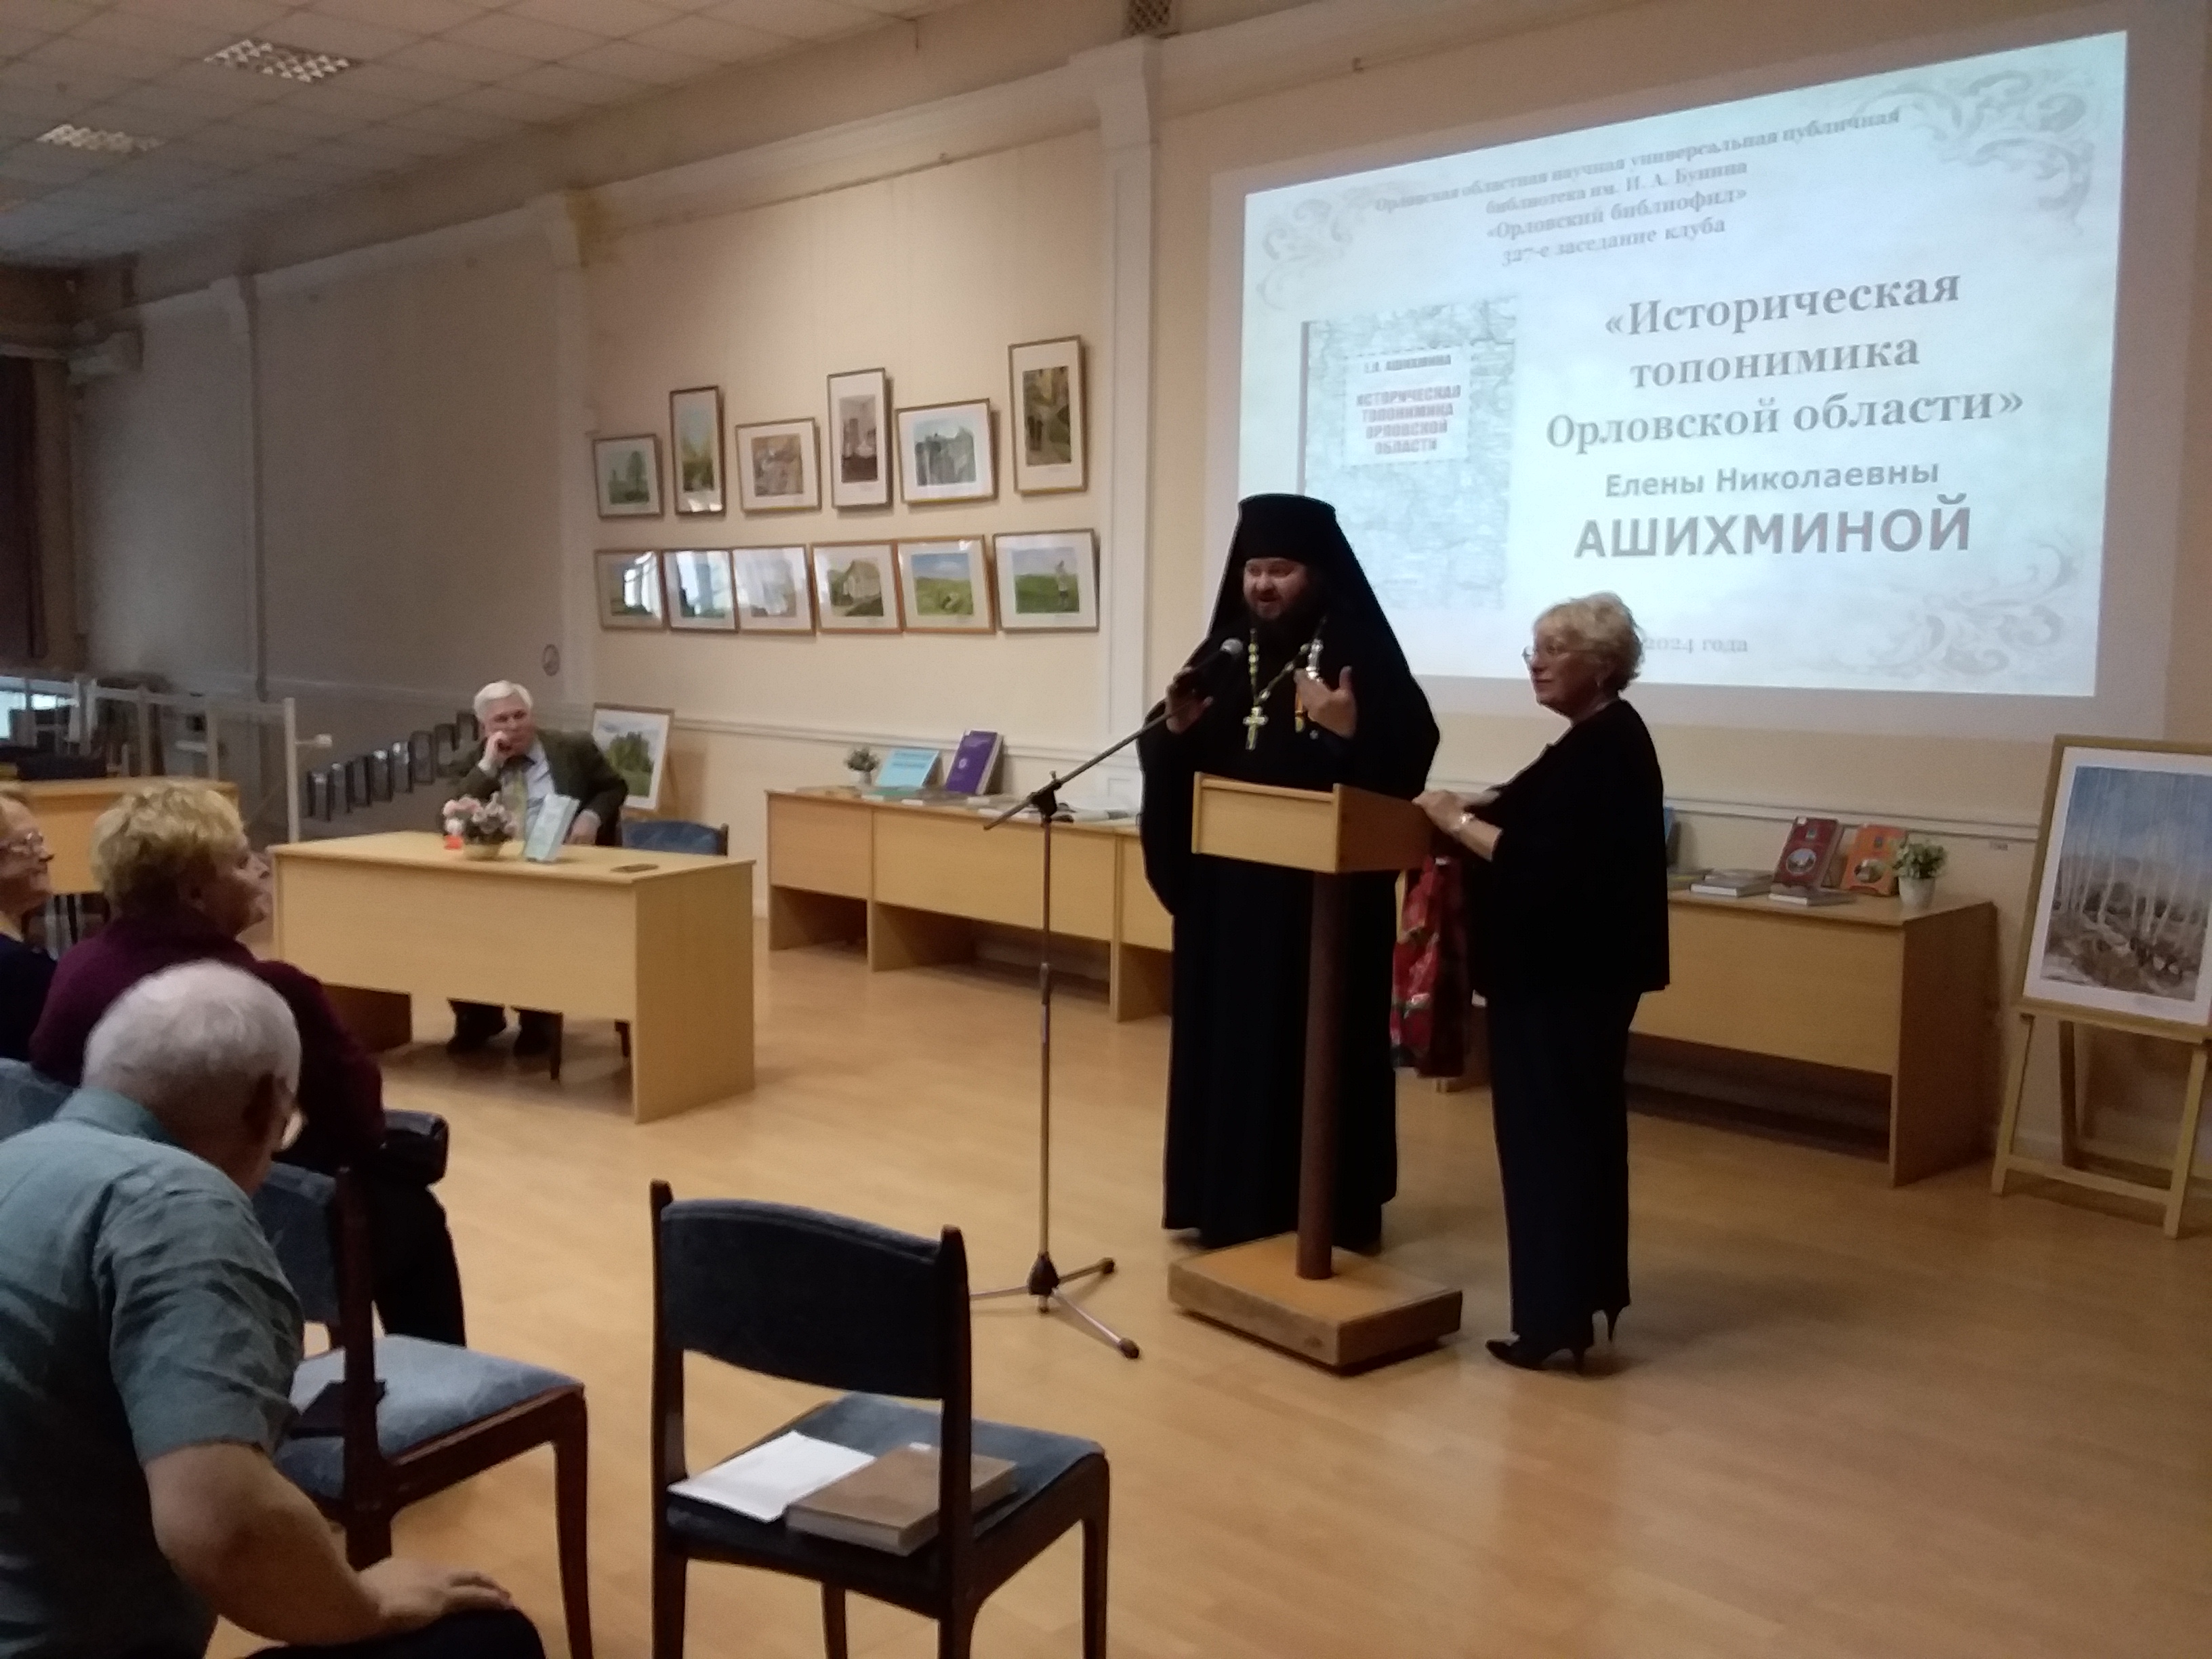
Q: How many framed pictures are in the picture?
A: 14